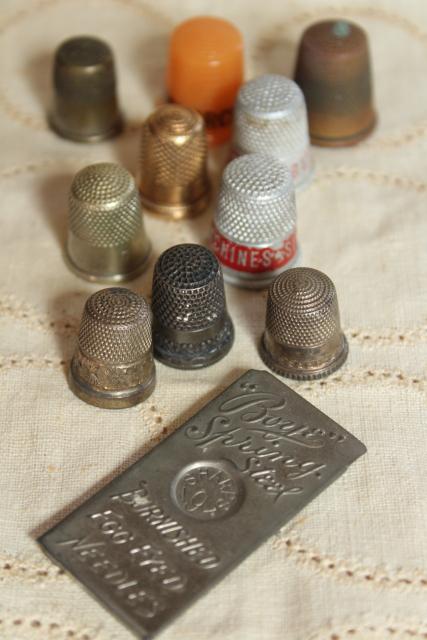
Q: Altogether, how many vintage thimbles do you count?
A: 10